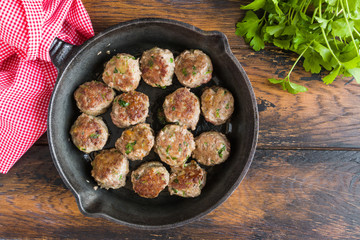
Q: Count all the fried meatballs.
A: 14